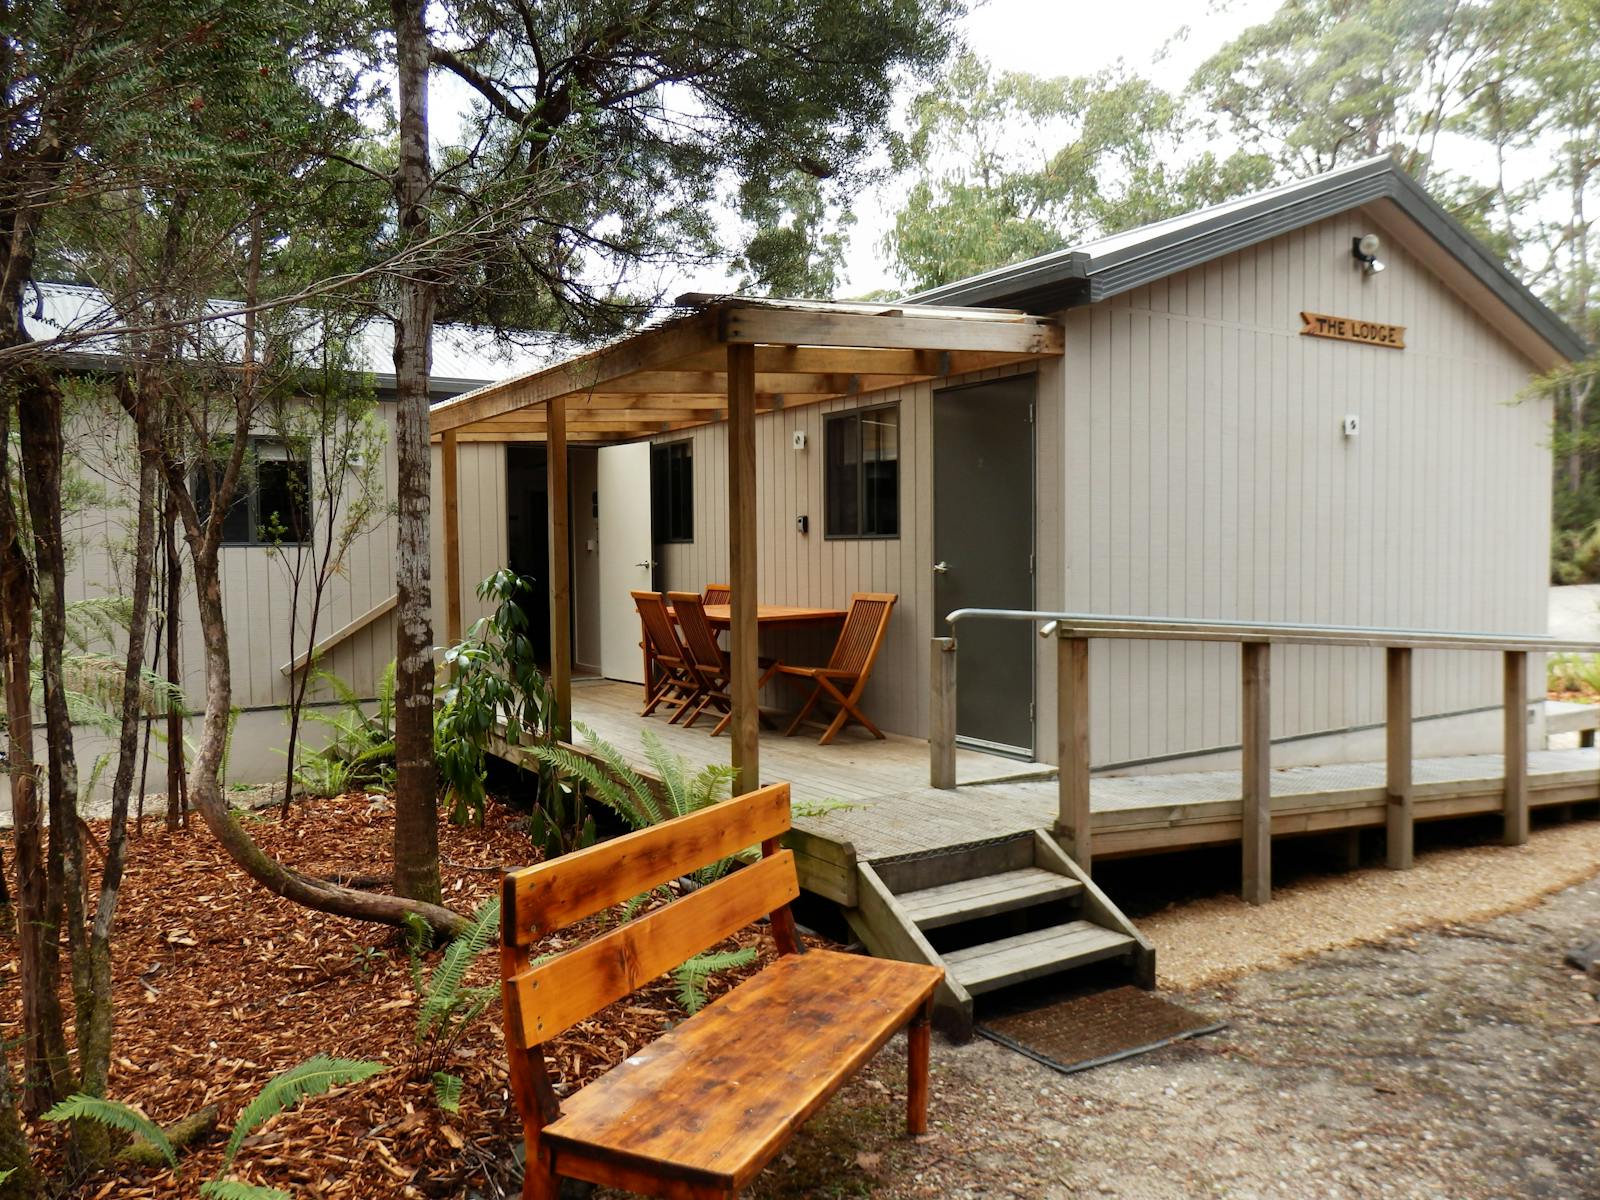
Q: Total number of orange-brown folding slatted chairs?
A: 4